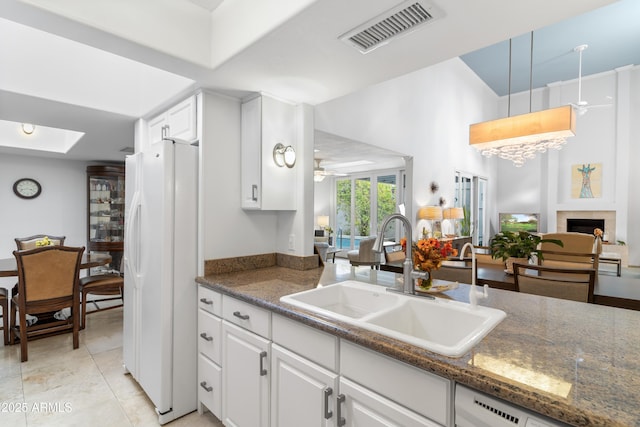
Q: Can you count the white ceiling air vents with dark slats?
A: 1